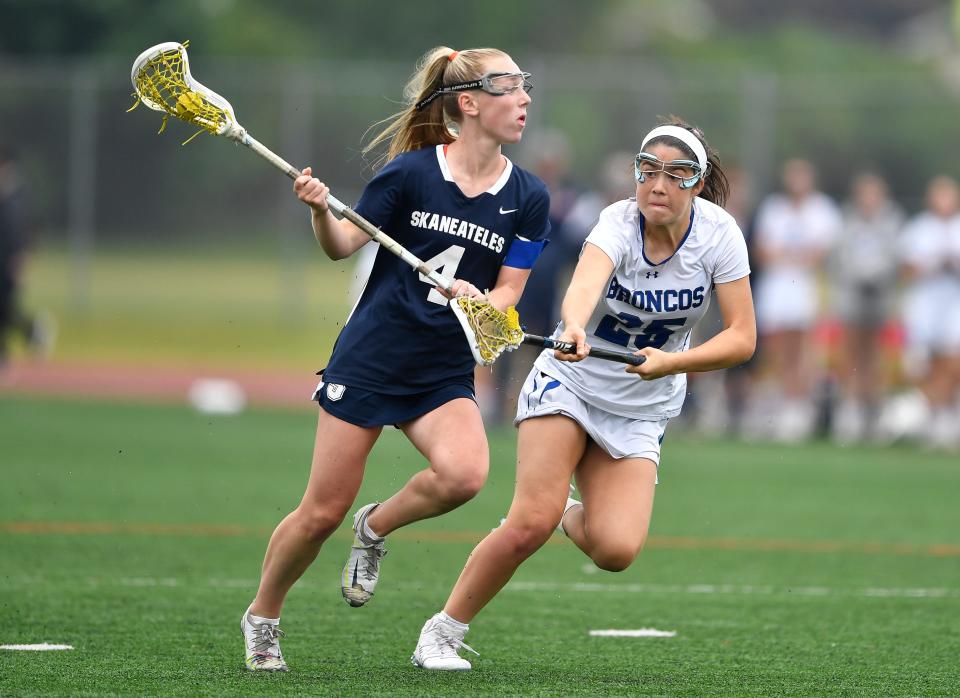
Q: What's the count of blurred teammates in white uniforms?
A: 2